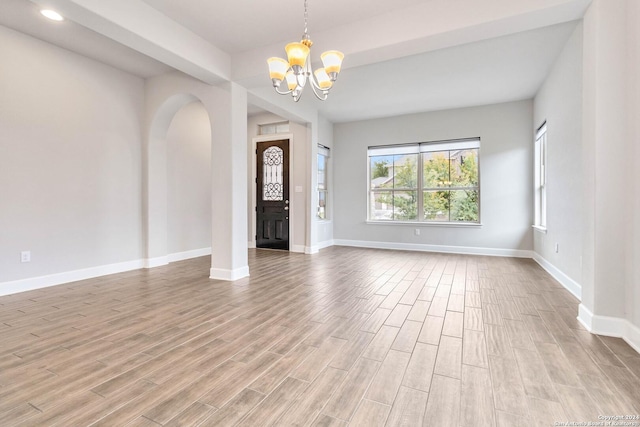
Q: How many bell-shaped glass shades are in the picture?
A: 5